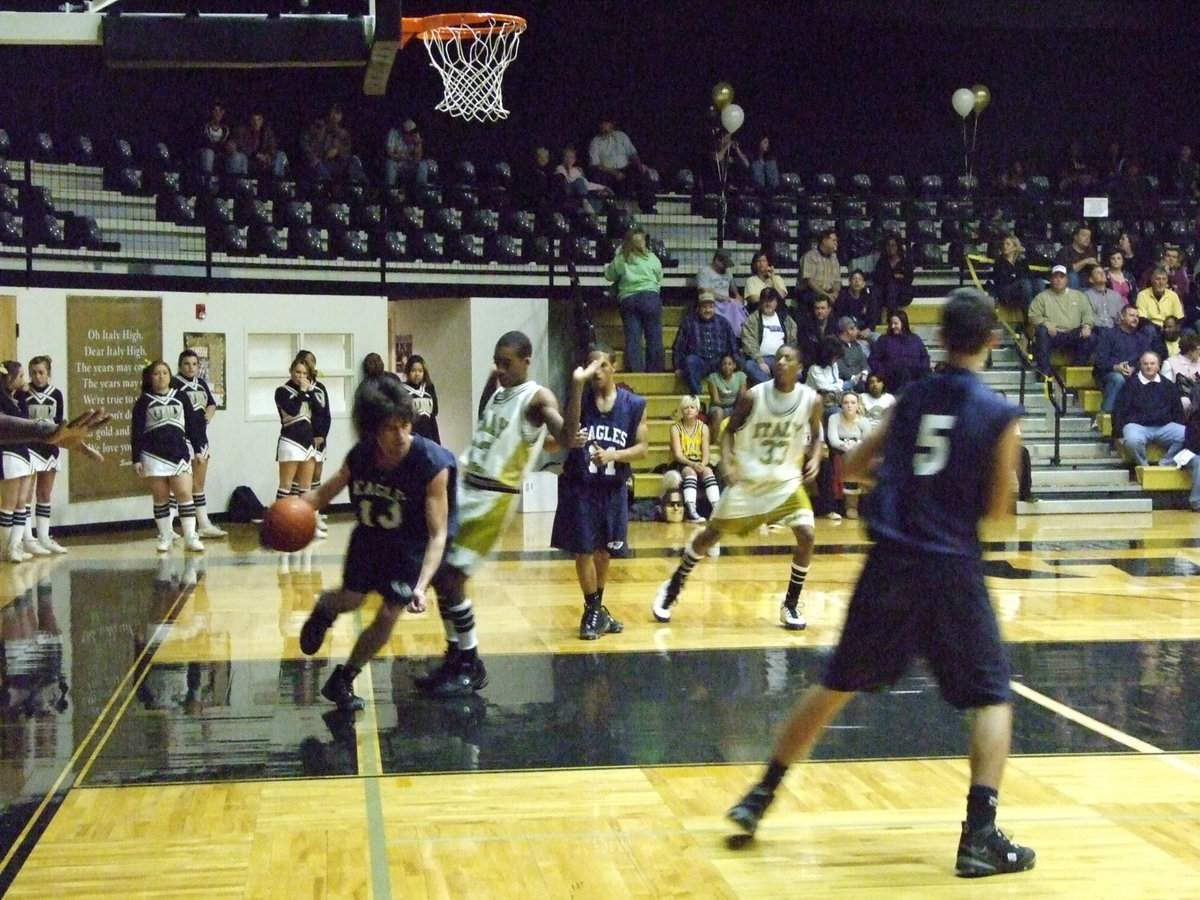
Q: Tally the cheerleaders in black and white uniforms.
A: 7